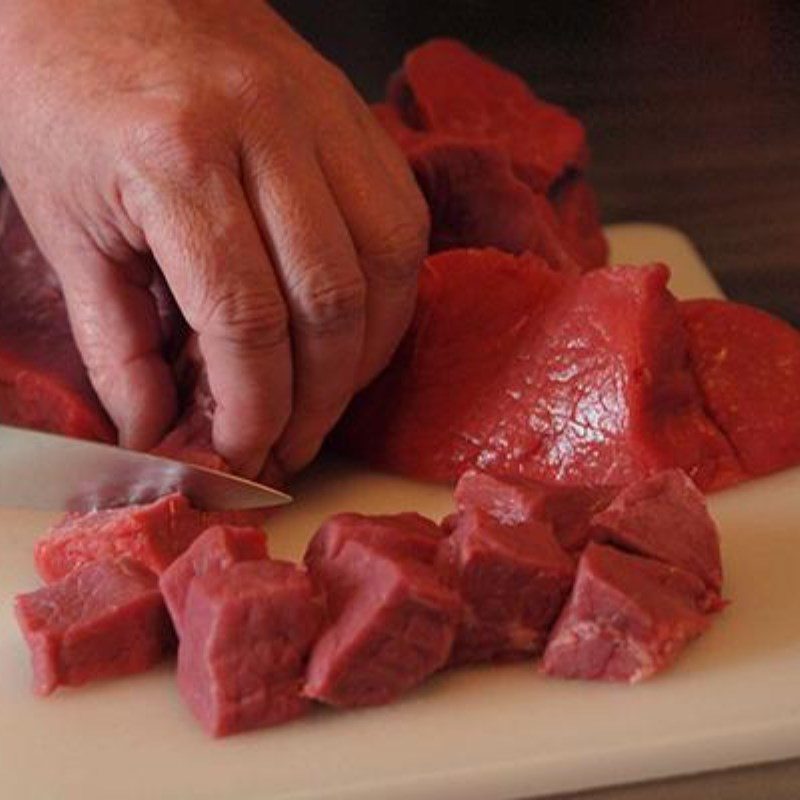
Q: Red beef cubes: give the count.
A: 10